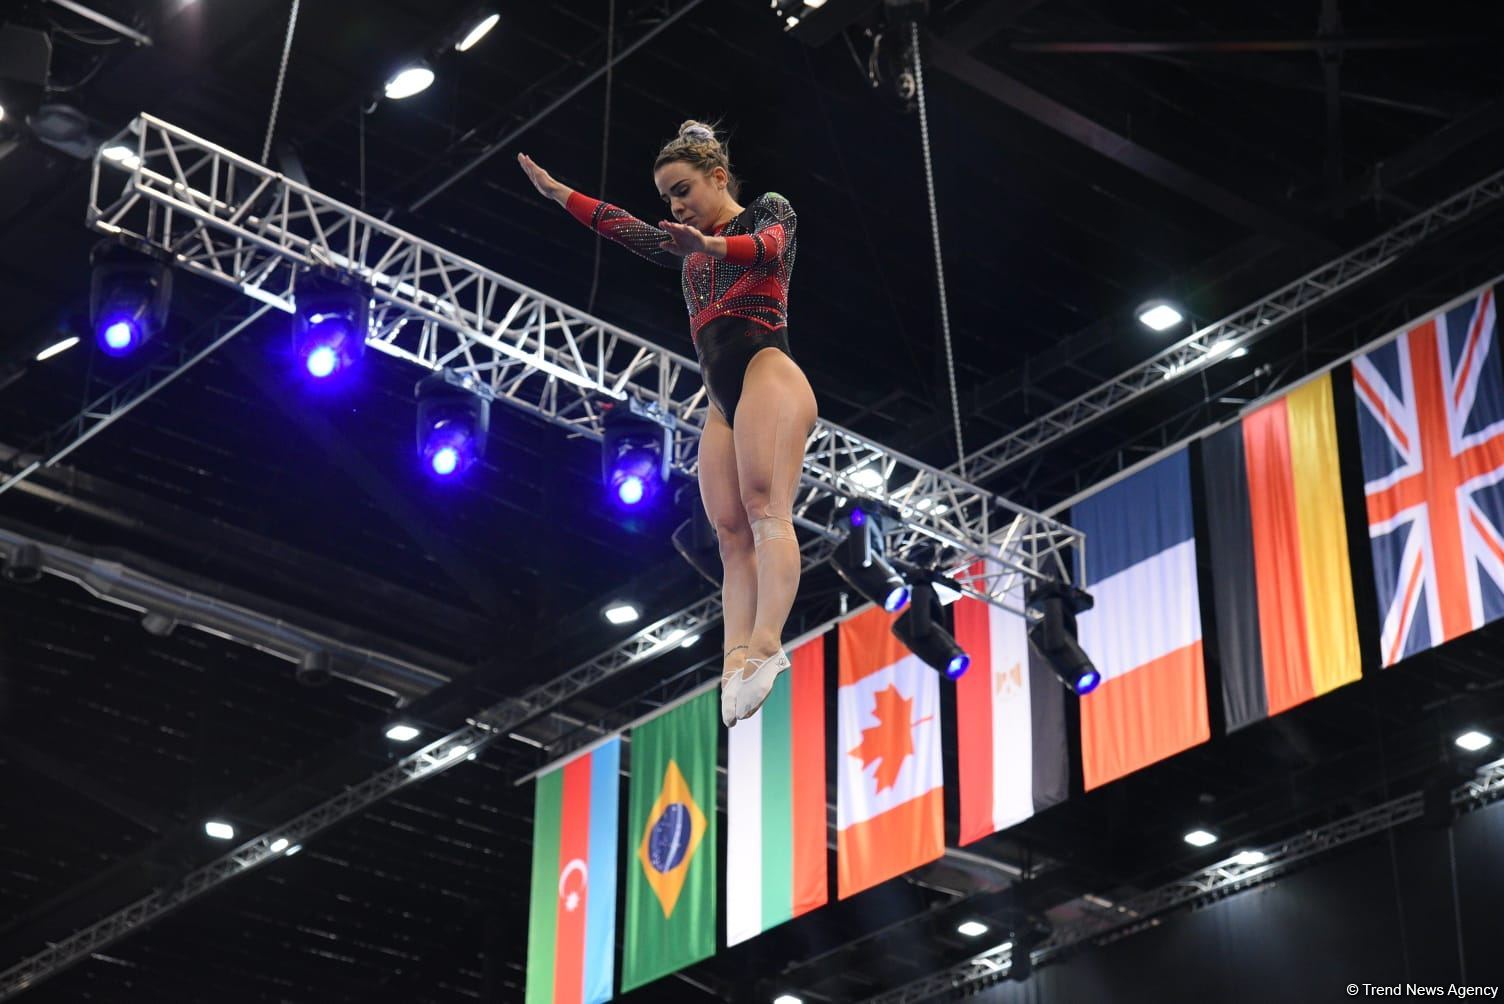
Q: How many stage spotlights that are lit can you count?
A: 7